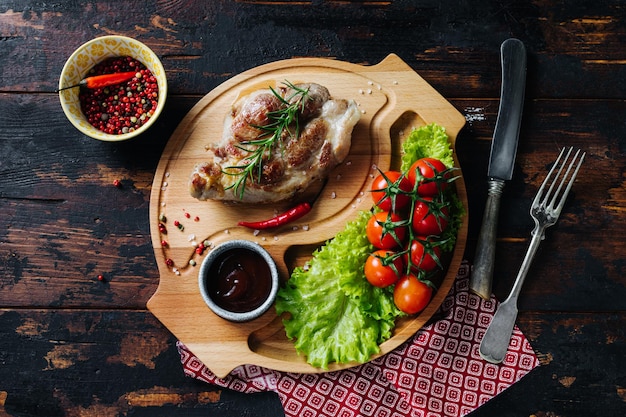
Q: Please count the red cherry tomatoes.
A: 7